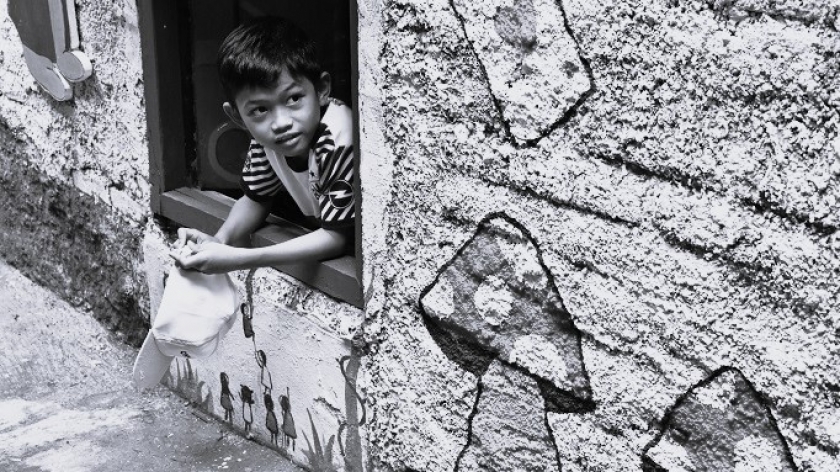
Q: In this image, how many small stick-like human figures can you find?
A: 6